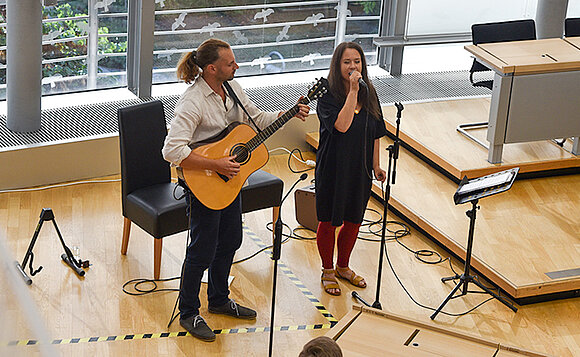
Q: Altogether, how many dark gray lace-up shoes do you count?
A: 2